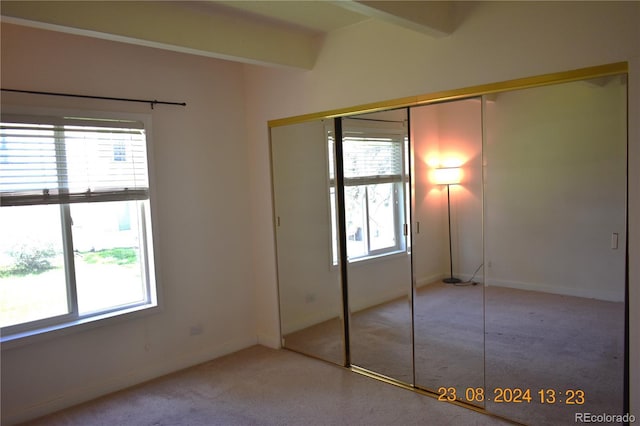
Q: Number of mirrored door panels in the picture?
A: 4